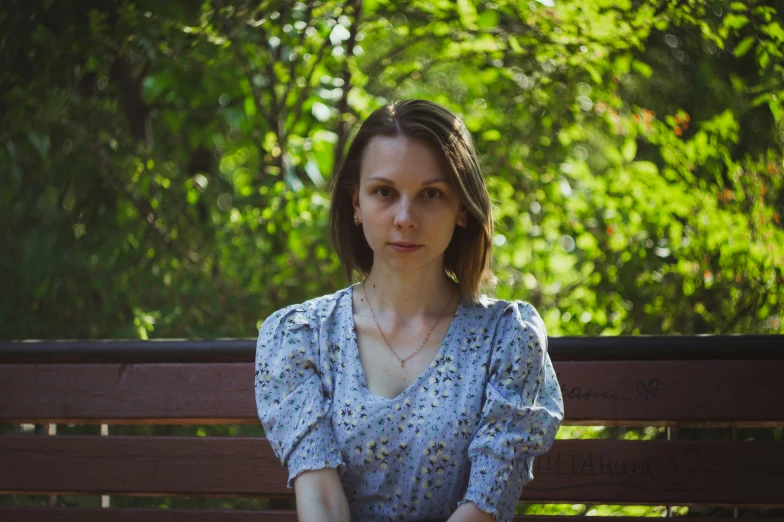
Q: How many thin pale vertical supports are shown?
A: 4